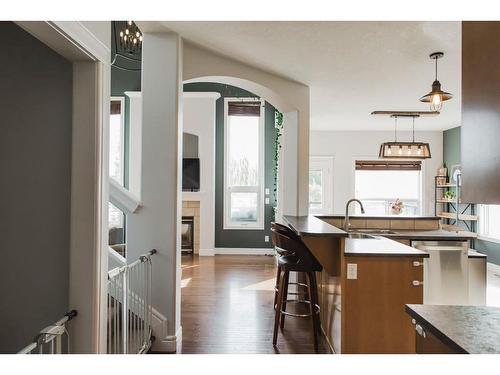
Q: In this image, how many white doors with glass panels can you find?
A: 1